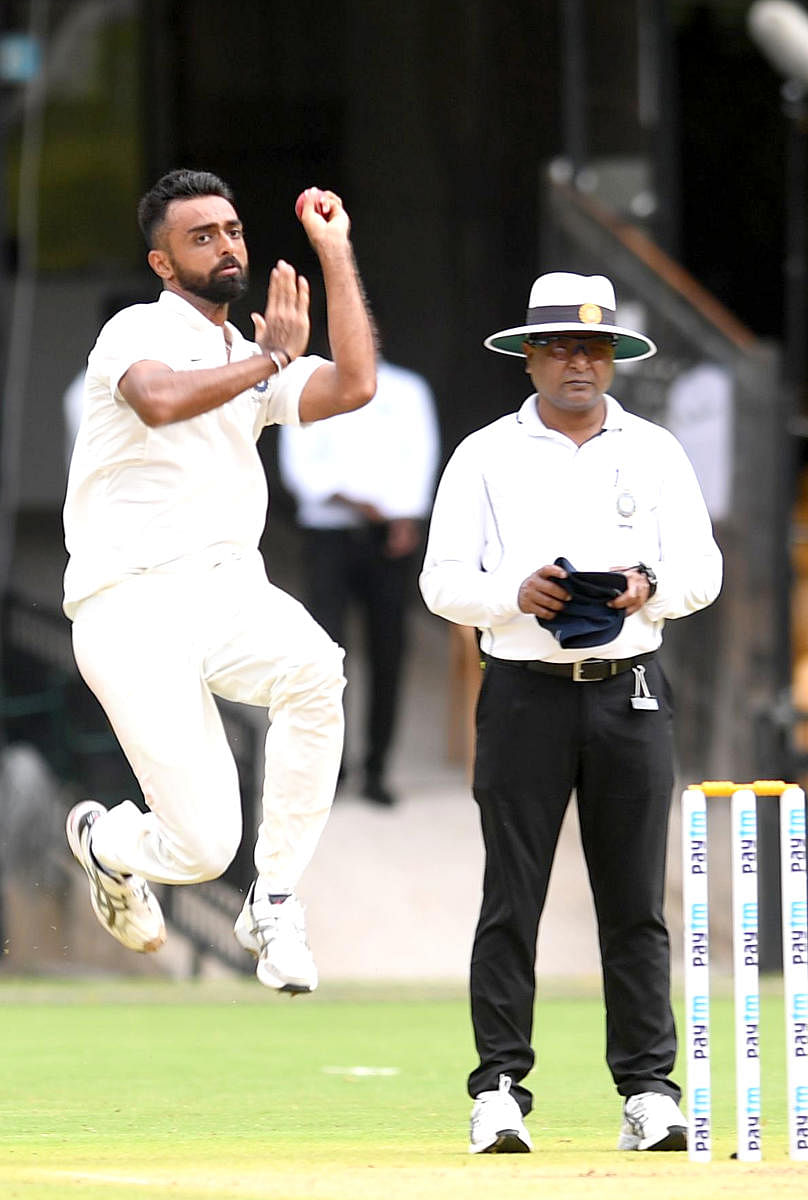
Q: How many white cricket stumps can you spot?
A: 3